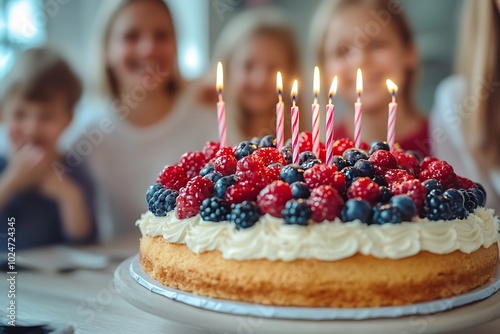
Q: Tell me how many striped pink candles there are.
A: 7